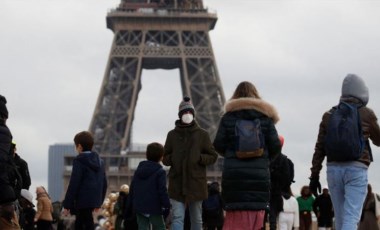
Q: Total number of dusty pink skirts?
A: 1